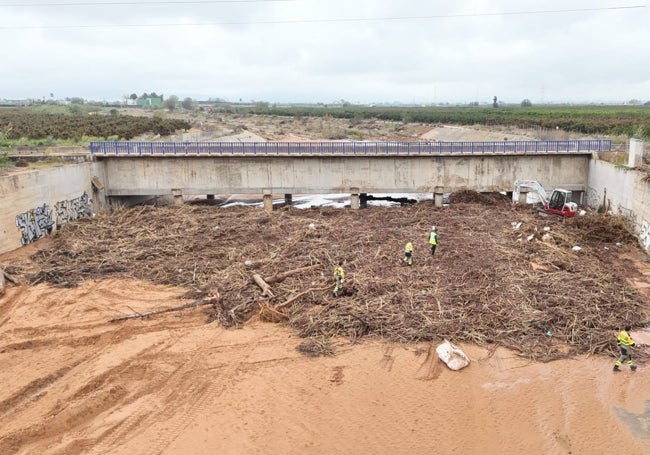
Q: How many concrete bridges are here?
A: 1